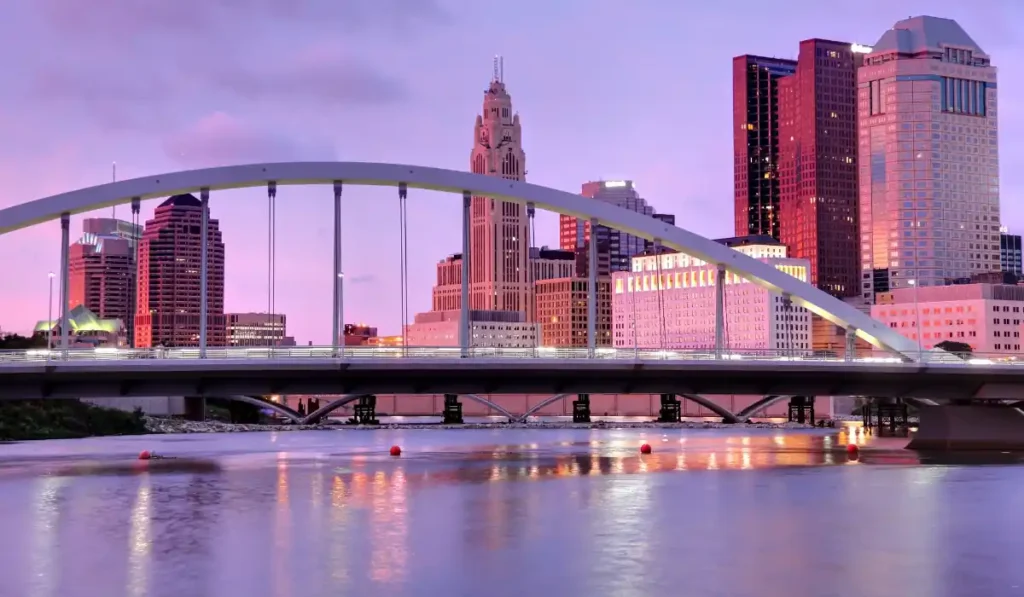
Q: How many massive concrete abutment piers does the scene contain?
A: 1